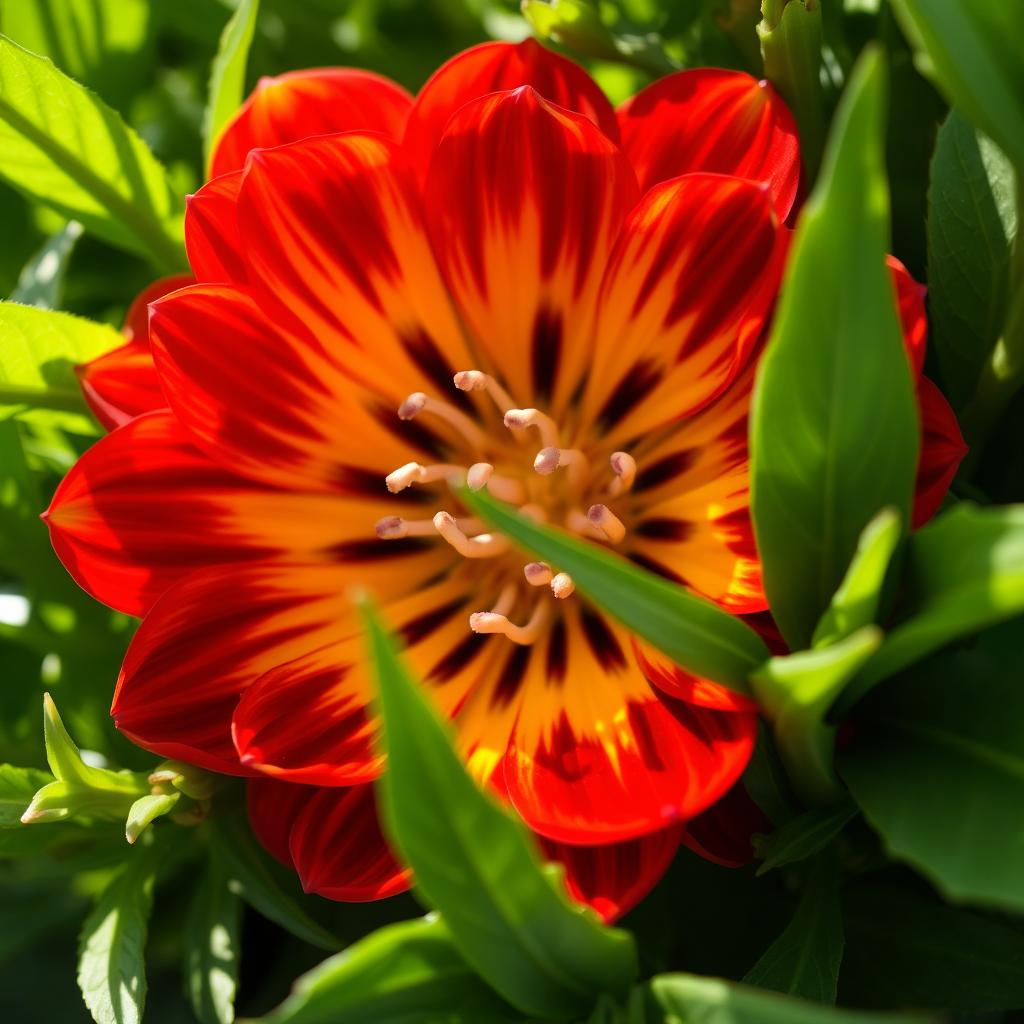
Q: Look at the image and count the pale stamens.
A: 13